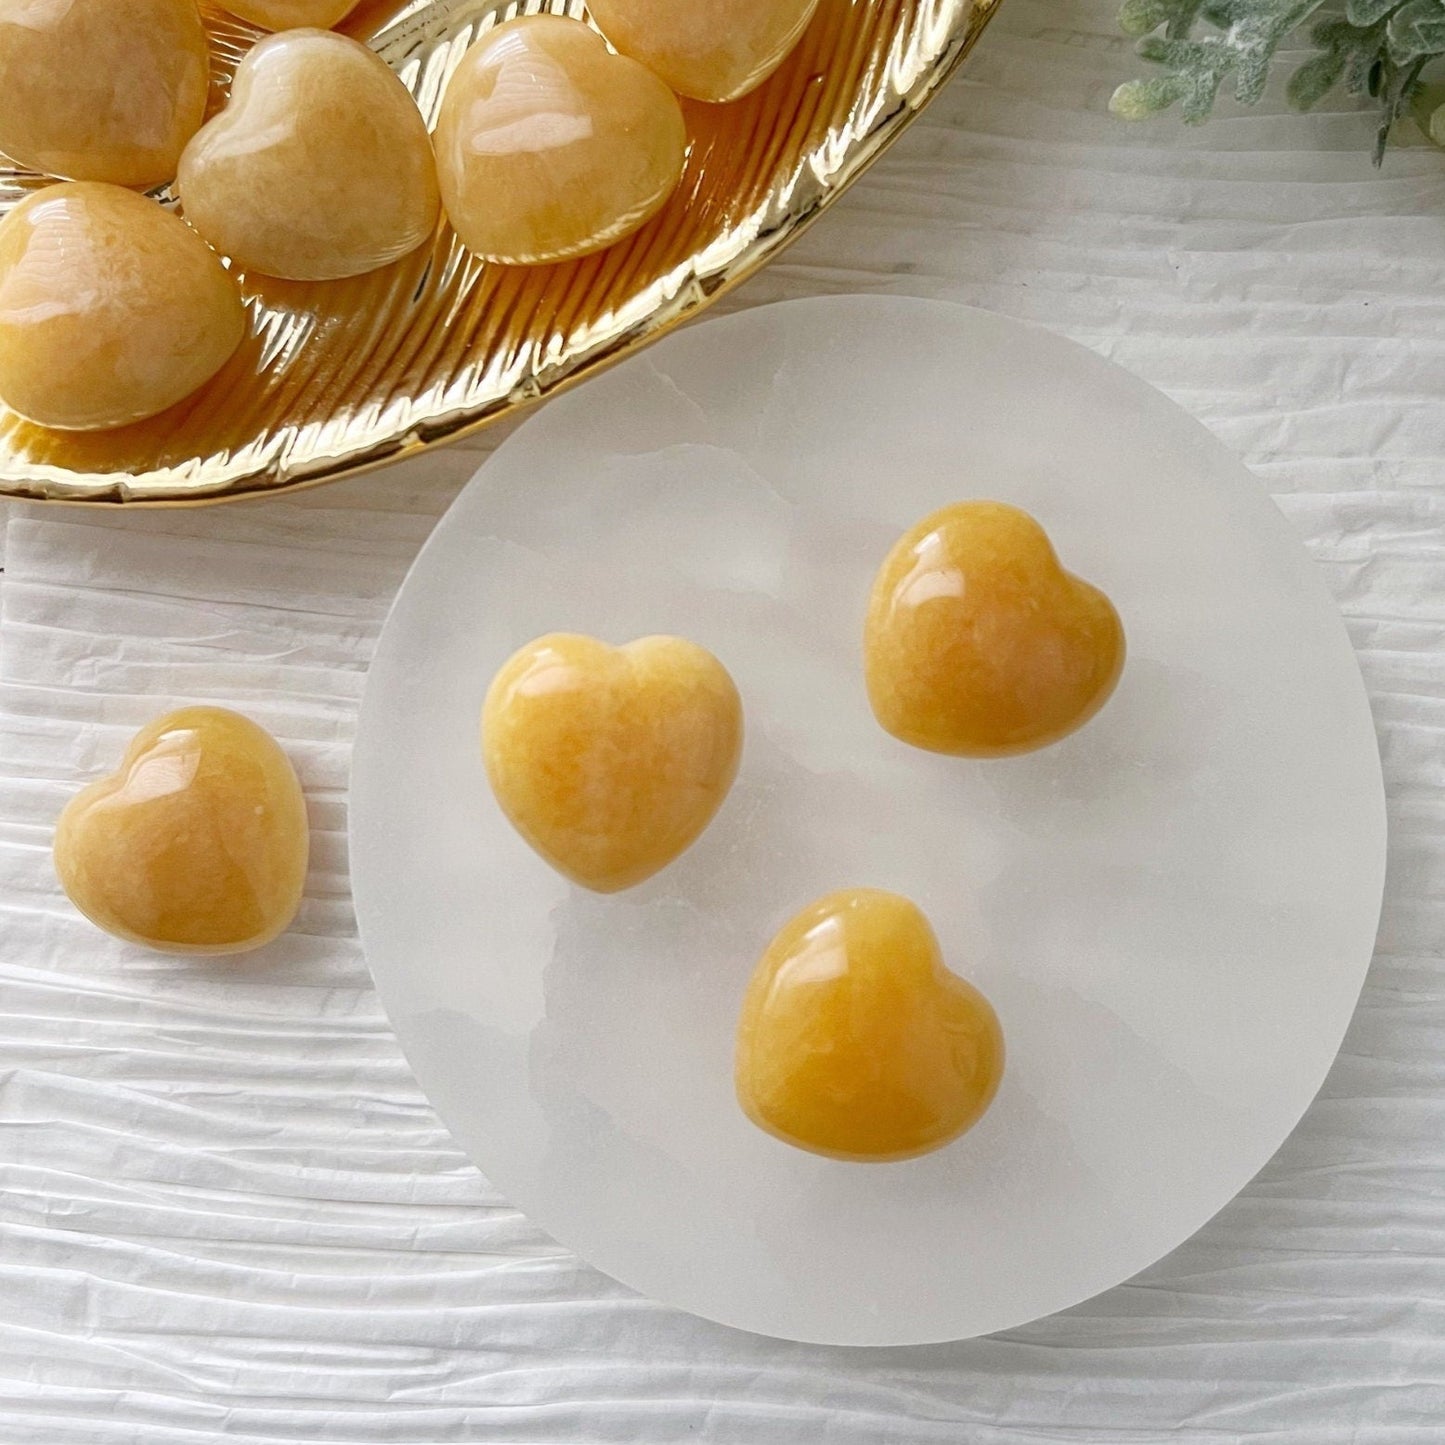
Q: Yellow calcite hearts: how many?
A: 10